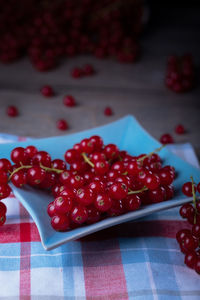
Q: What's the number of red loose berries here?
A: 9